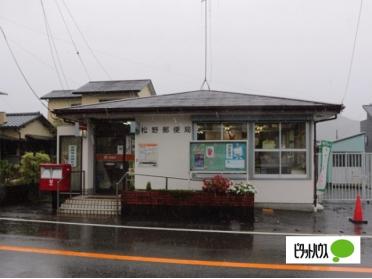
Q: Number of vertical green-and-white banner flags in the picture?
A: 1